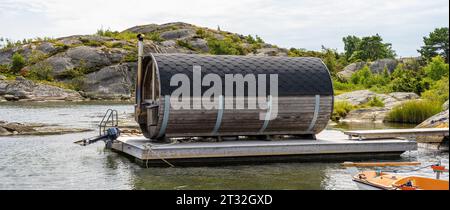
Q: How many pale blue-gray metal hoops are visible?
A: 4